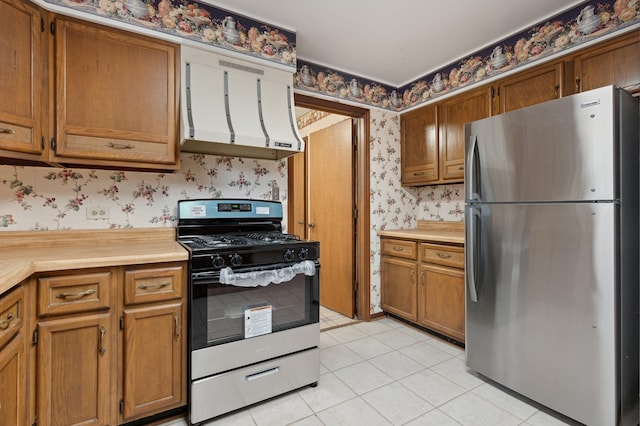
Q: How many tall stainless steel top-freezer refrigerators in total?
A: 1